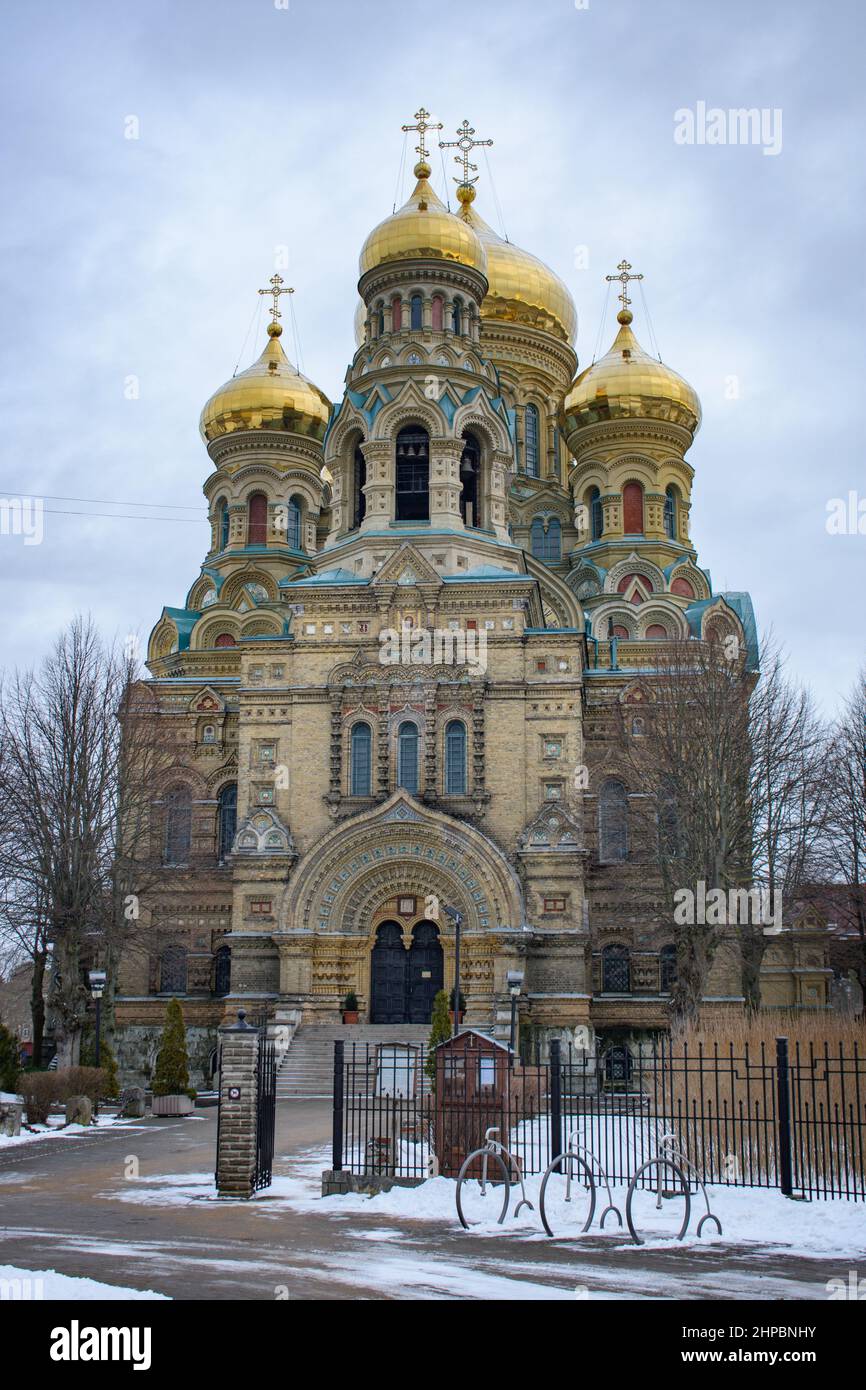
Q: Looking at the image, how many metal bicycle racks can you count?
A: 3